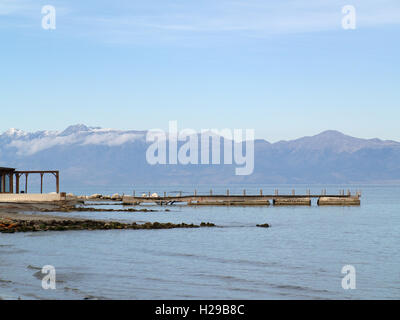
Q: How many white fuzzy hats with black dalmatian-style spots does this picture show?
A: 0